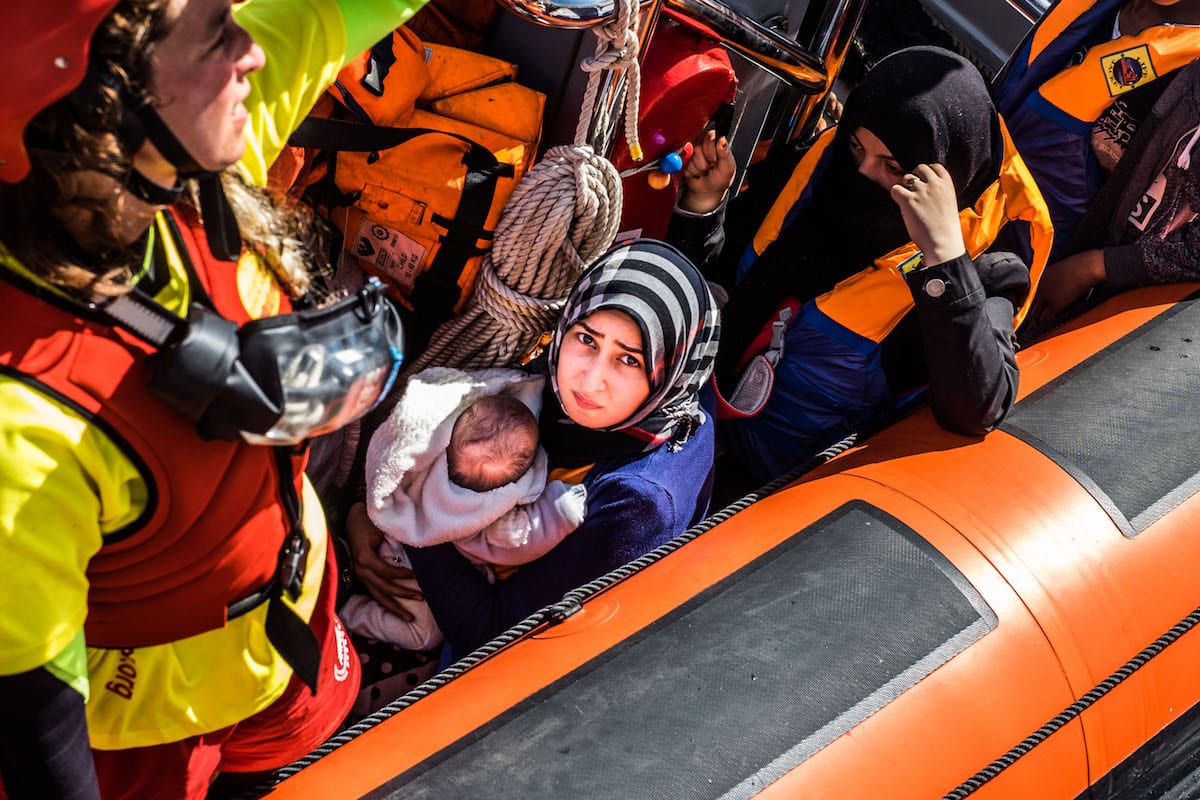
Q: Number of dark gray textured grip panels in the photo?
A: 2